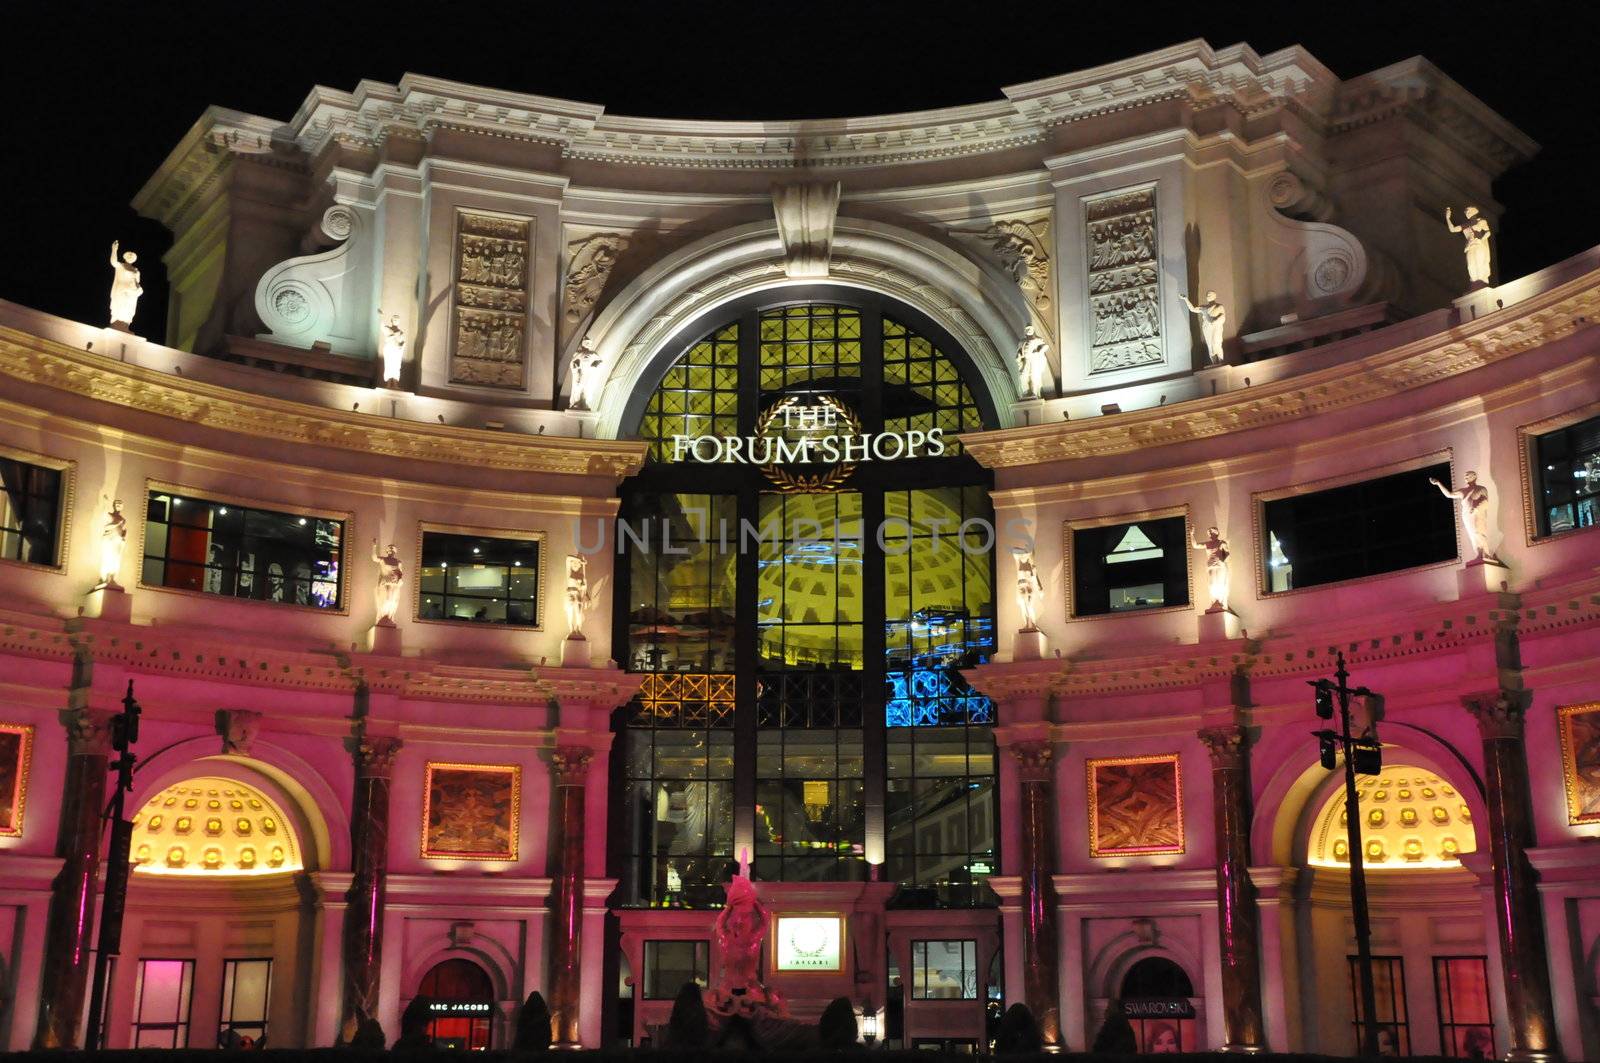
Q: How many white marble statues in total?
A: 12